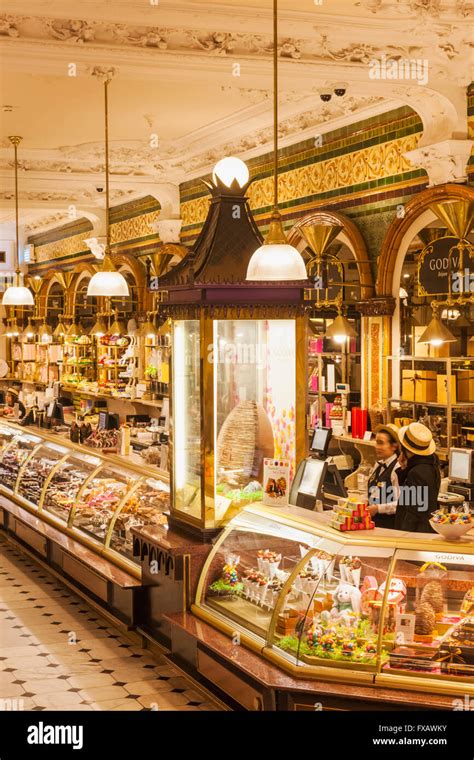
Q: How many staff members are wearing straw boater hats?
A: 2